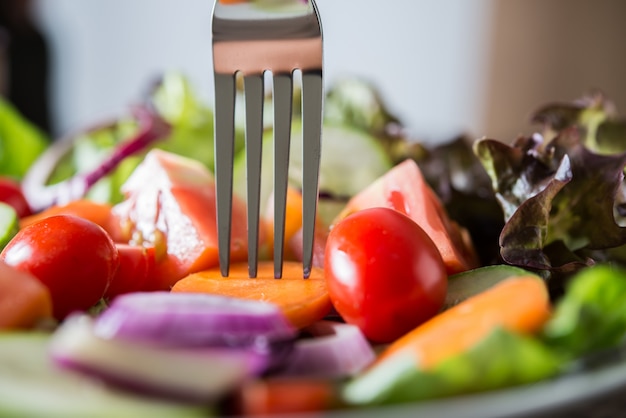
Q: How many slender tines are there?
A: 4